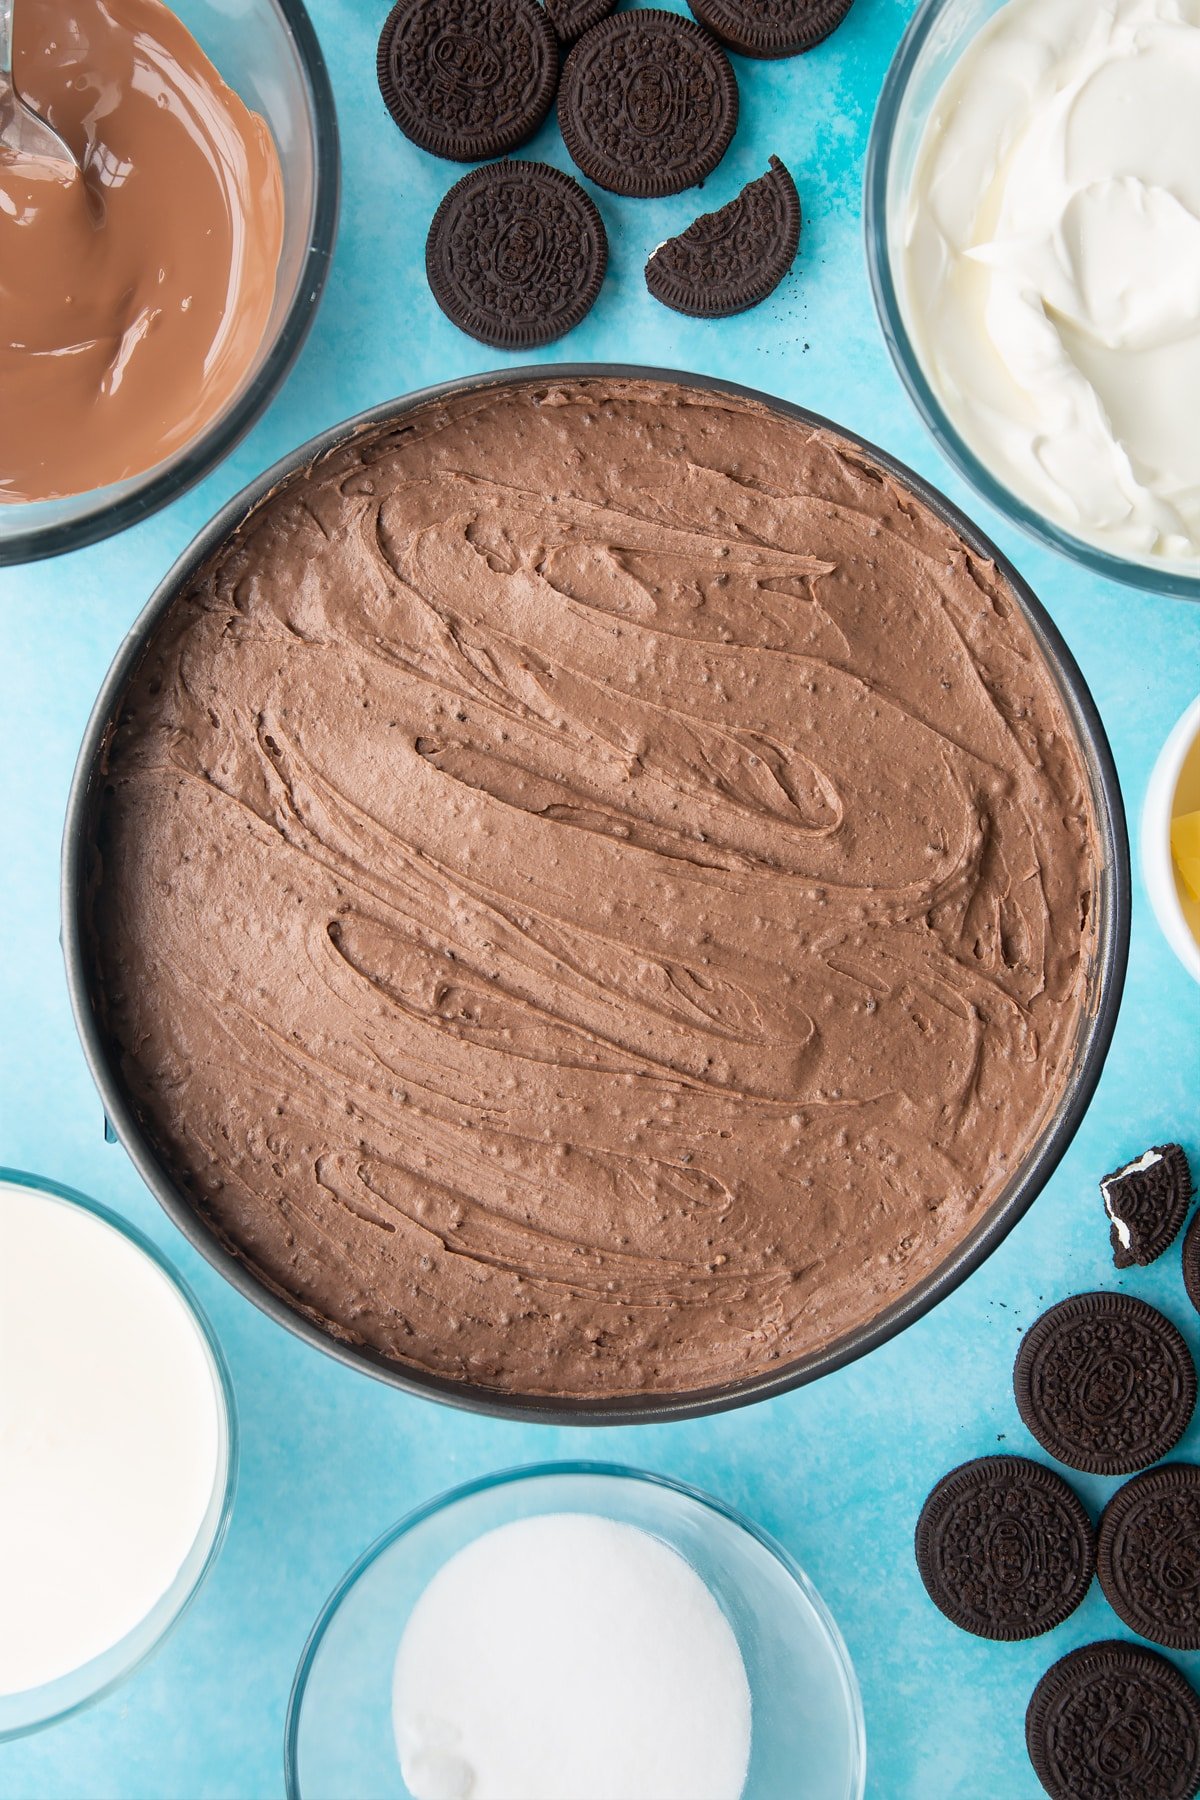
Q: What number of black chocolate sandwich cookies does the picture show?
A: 12